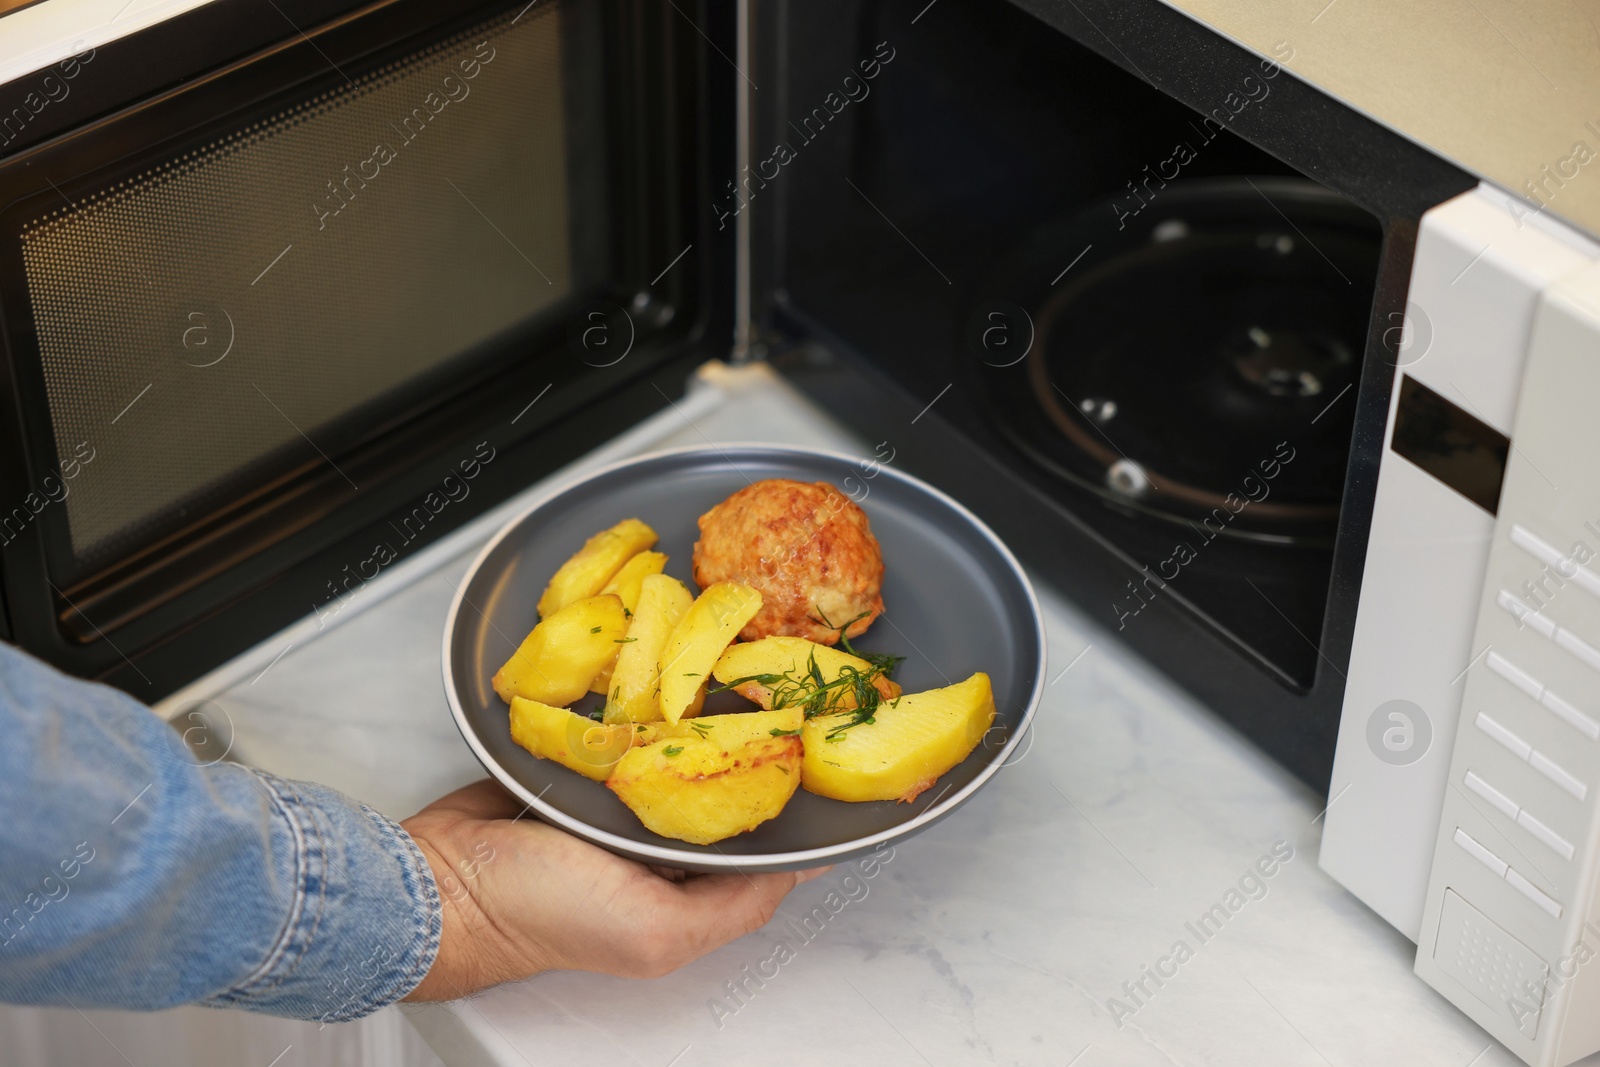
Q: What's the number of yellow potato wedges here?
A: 10